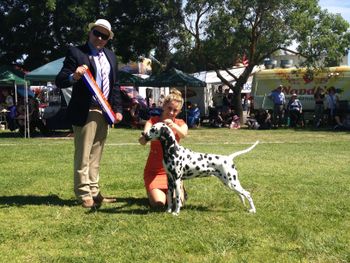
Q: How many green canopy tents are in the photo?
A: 4